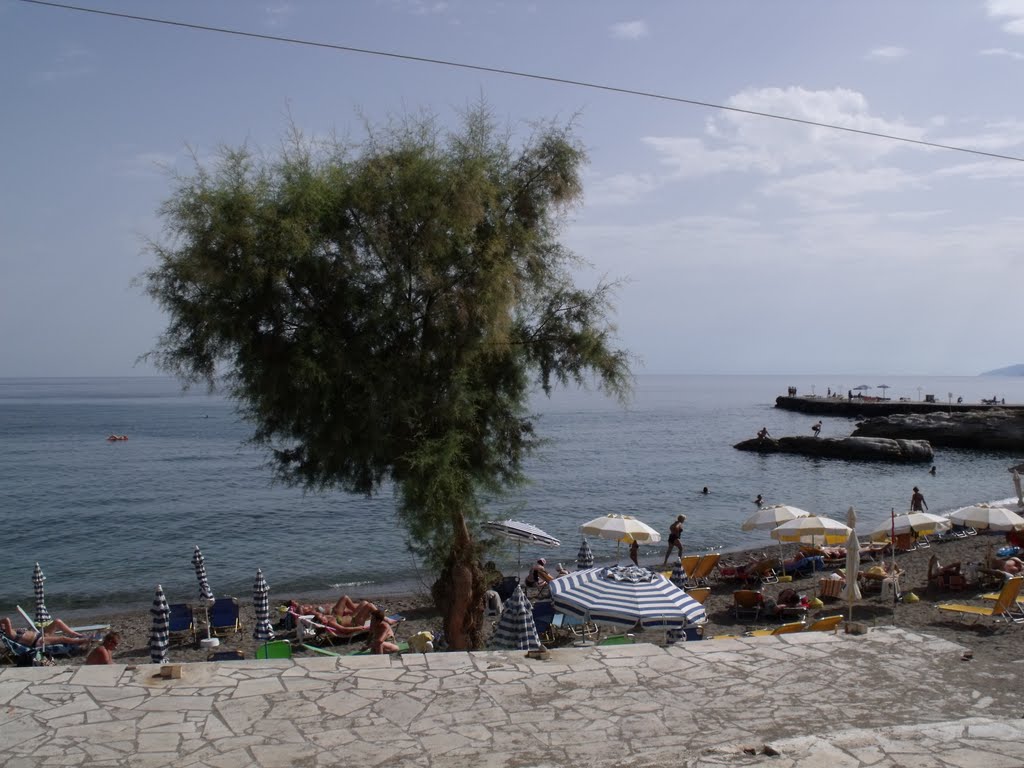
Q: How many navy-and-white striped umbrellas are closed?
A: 7